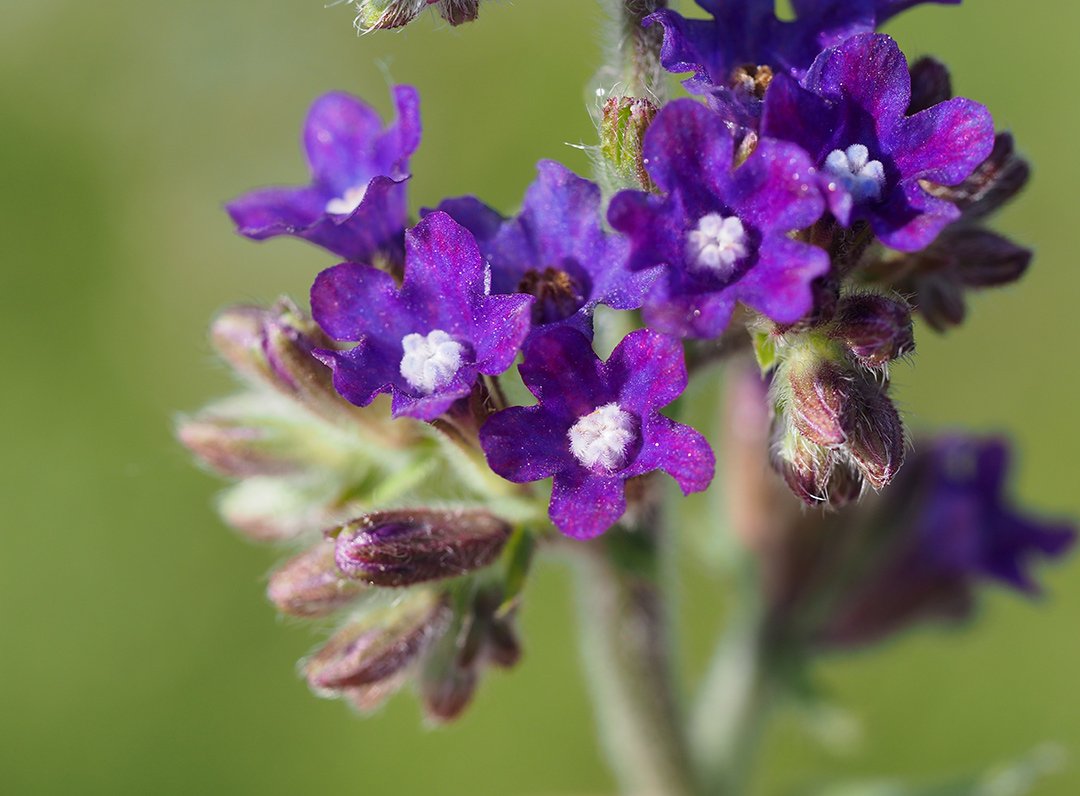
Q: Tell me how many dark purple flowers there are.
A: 8